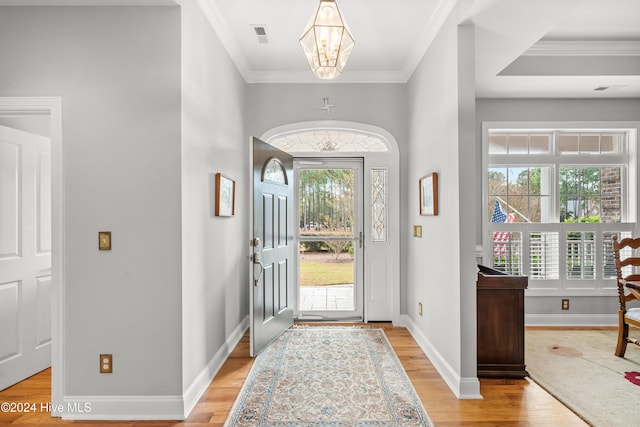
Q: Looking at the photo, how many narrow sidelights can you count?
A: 1